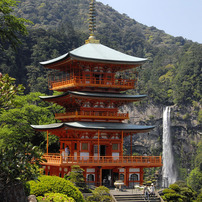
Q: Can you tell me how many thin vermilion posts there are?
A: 4